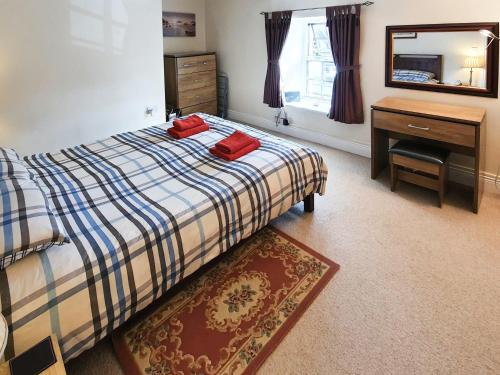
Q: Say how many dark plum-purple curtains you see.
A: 2